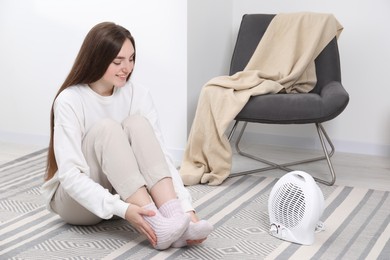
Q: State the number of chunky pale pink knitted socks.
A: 2